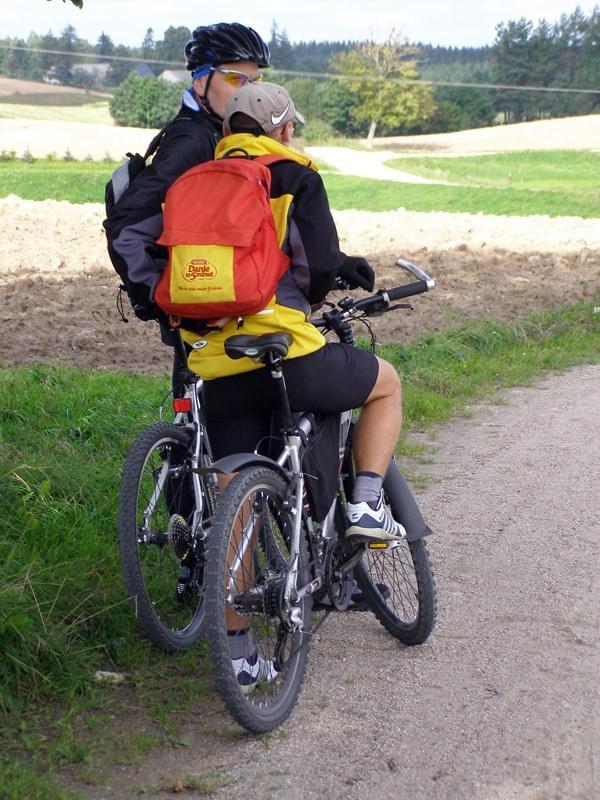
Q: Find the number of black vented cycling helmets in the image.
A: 1